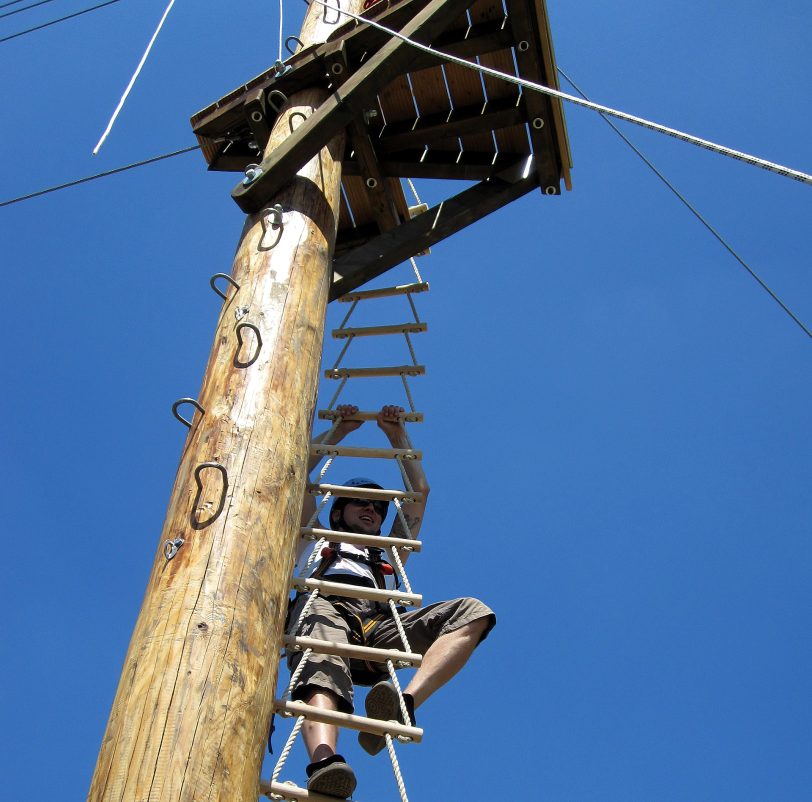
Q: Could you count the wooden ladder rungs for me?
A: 13